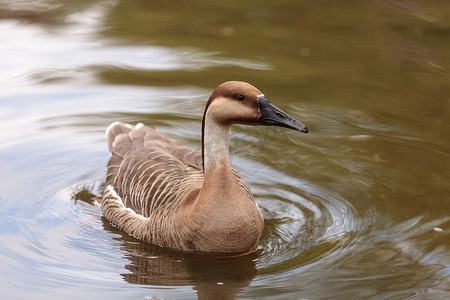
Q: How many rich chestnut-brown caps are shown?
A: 1